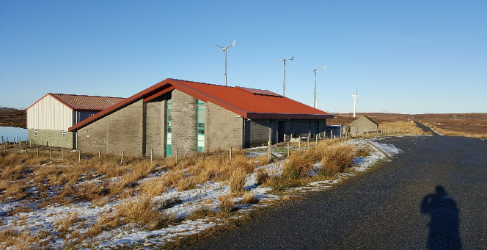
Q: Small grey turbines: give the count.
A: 3